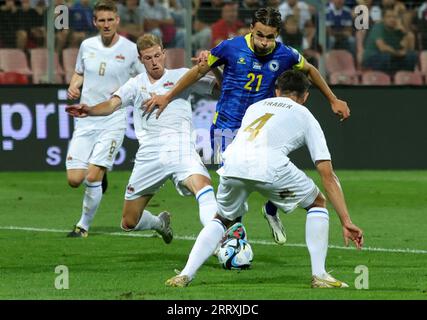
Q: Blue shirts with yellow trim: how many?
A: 1